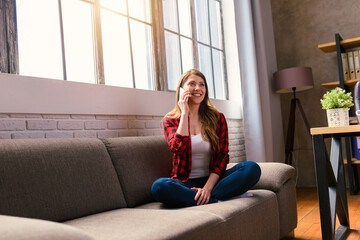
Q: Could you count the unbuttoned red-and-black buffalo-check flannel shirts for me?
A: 1